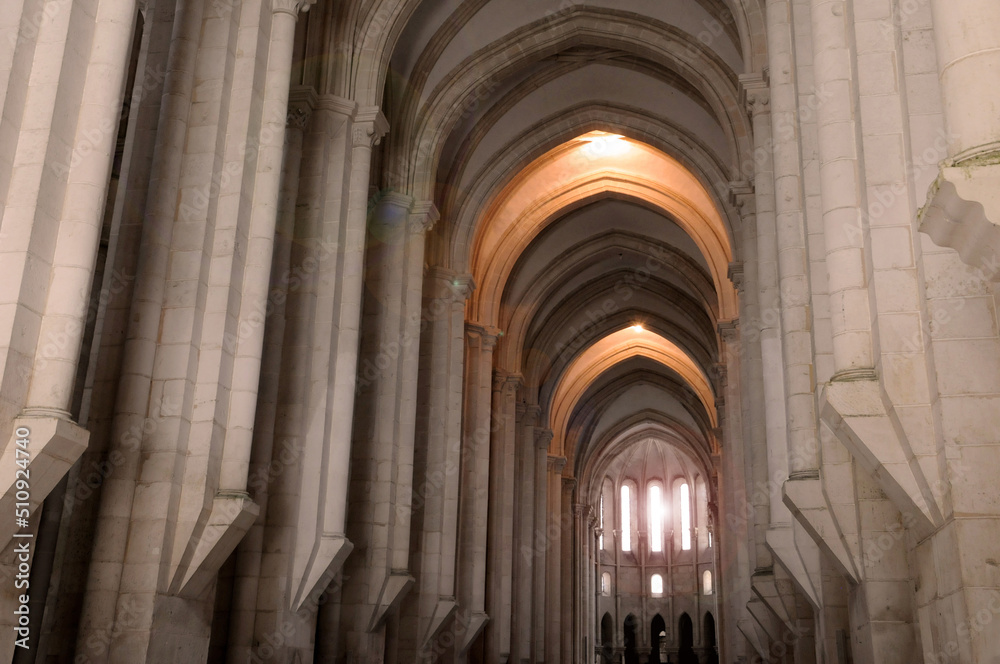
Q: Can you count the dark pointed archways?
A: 5